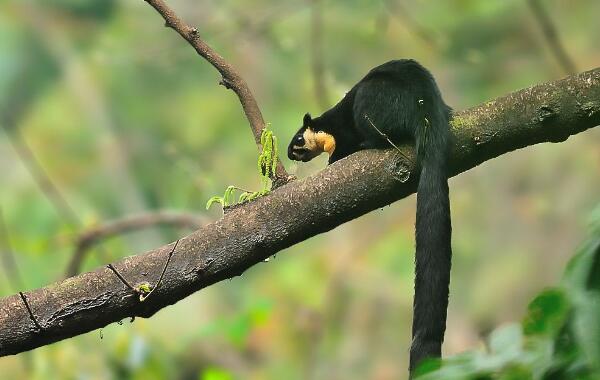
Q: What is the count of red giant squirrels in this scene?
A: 0